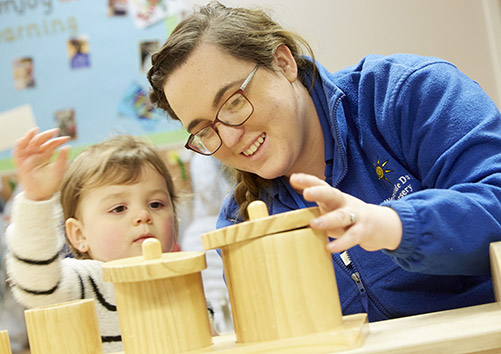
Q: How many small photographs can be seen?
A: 5